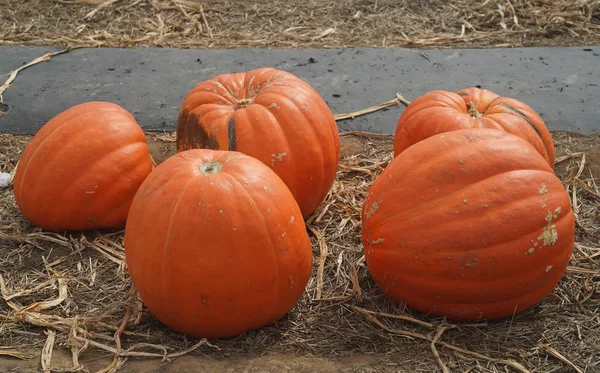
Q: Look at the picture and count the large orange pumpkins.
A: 5